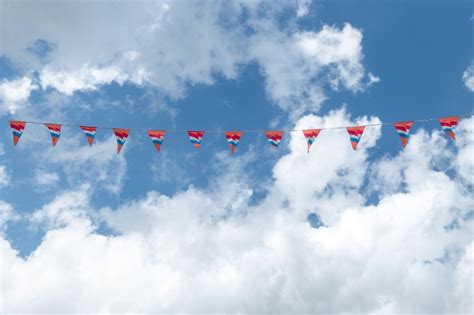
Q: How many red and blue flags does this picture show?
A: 12